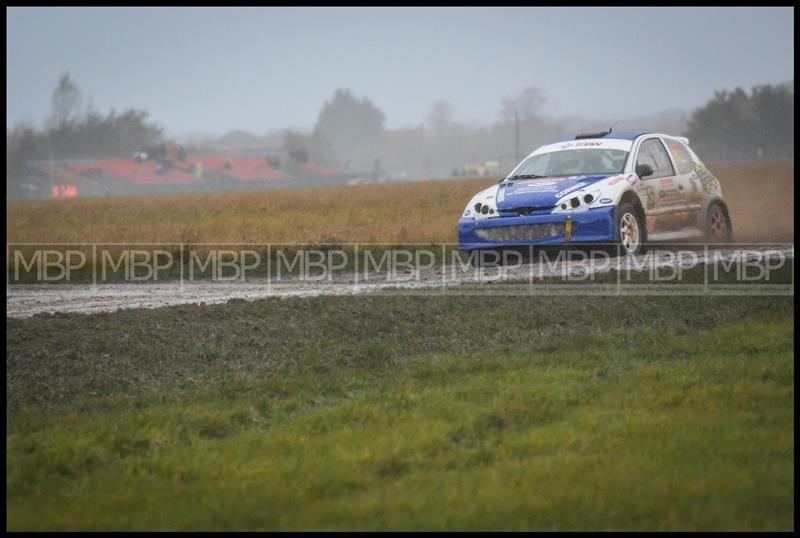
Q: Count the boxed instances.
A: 9